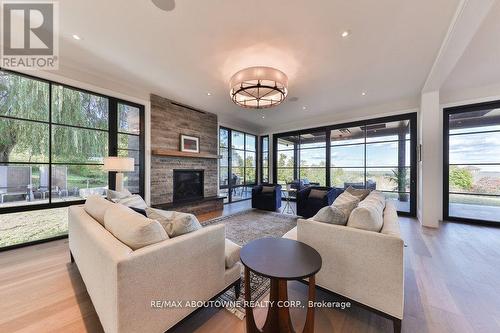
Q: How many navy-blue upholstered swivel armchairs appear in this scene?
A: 2